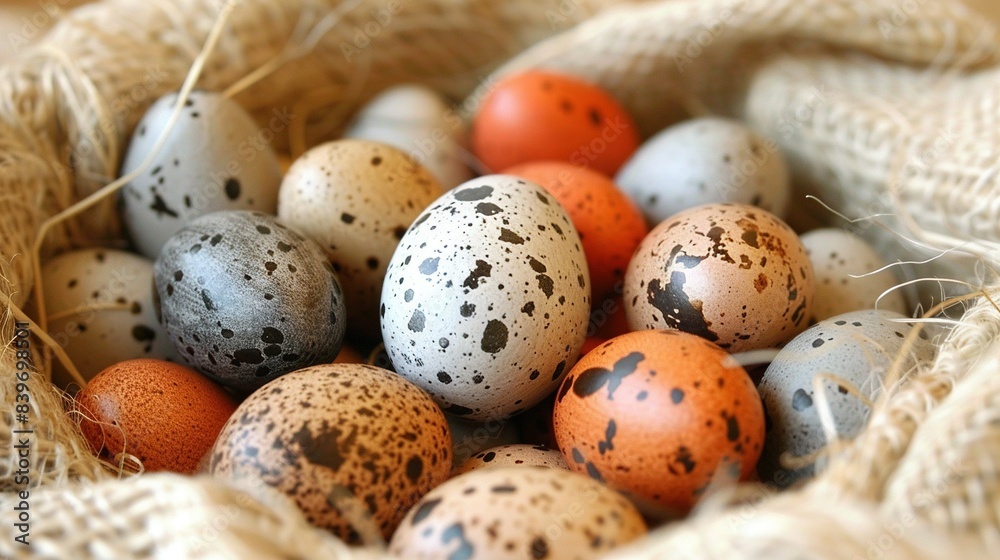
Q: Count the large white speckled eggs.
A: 1